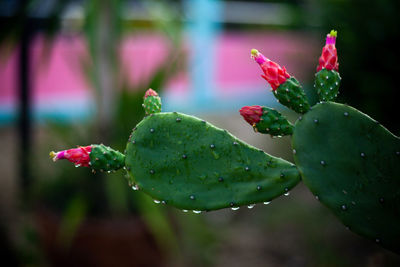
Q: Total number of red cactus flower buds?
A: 5